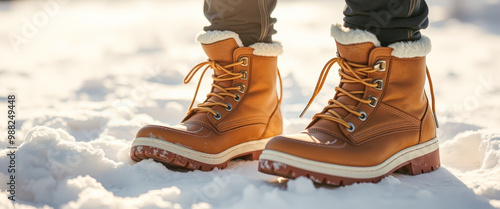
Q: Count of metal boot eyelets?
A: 11